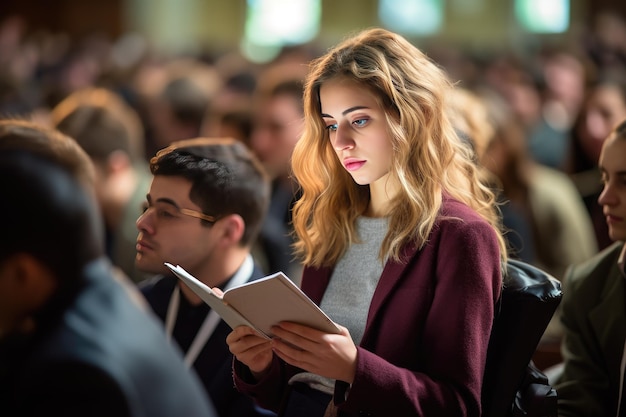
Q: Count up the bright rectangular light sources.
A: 3